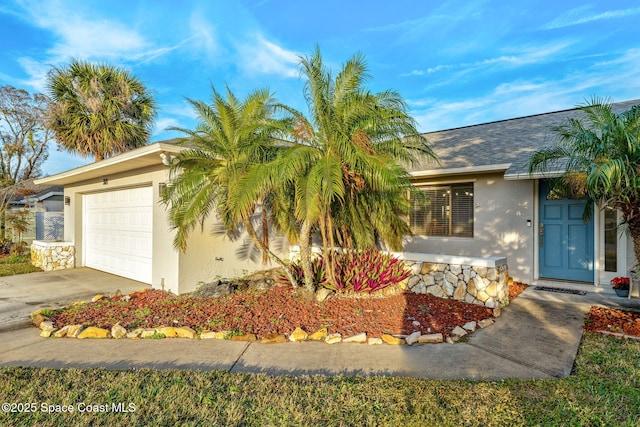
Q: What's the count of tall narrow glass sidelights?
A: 1